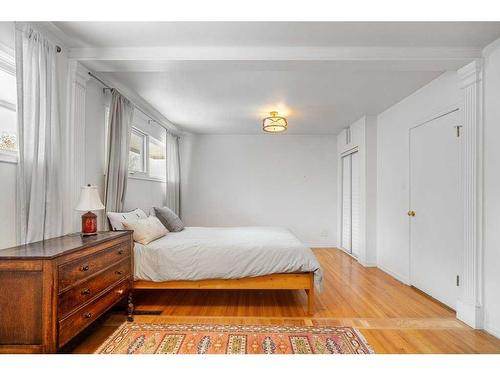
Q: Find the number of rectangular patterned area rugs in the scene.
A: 1